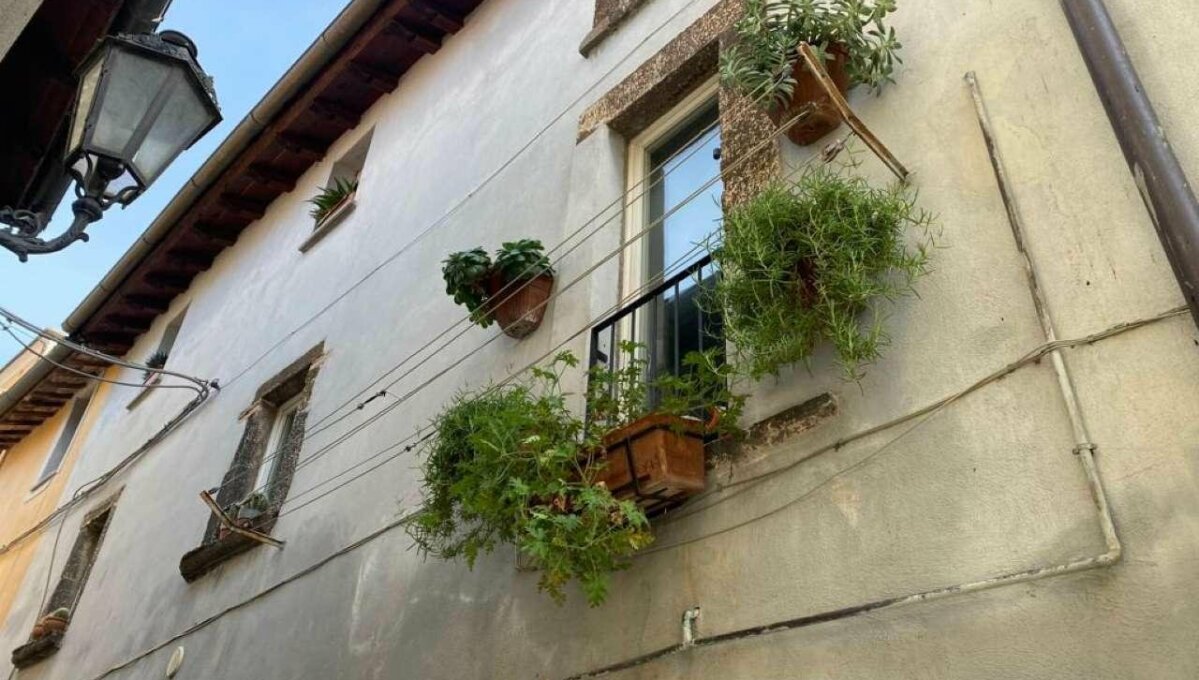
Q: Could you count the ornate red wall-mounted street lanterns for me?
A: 0